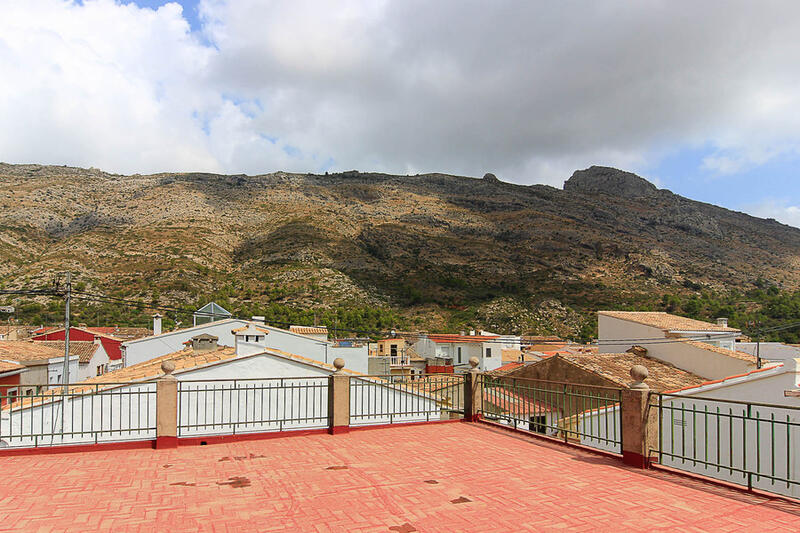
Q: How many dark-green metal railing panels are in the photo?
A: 5